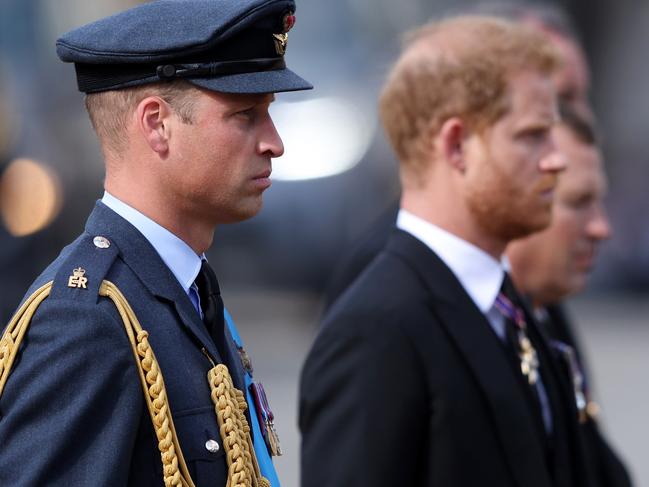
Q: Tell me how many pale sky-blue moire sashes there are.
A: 1